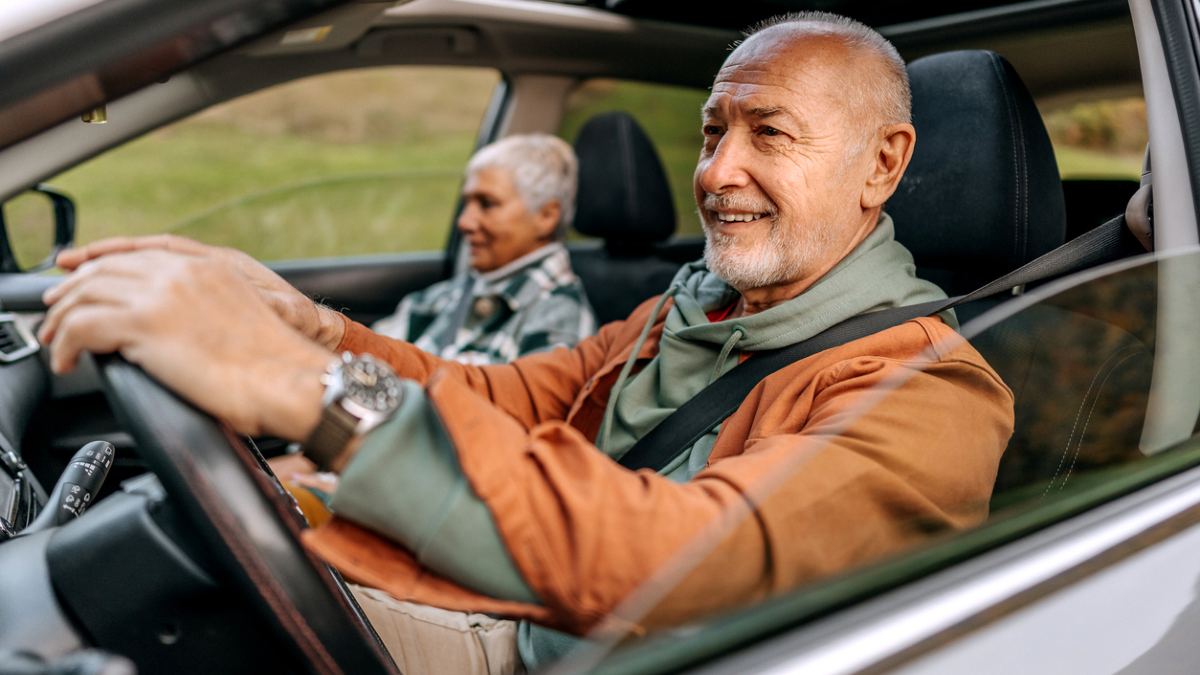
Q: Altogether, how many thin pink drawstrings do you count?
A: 0